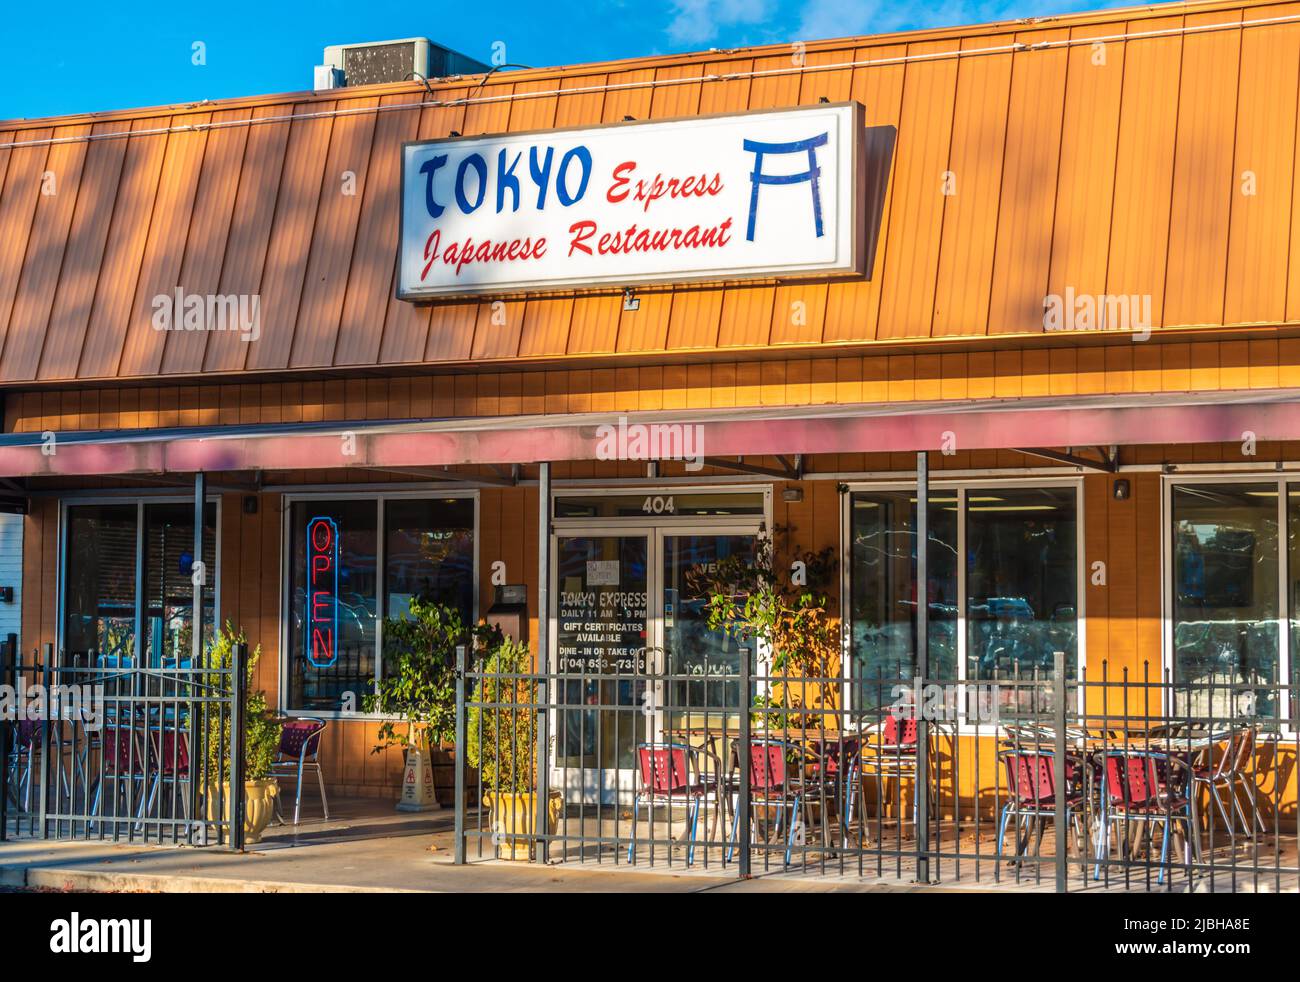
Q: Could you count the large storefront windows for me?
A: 4